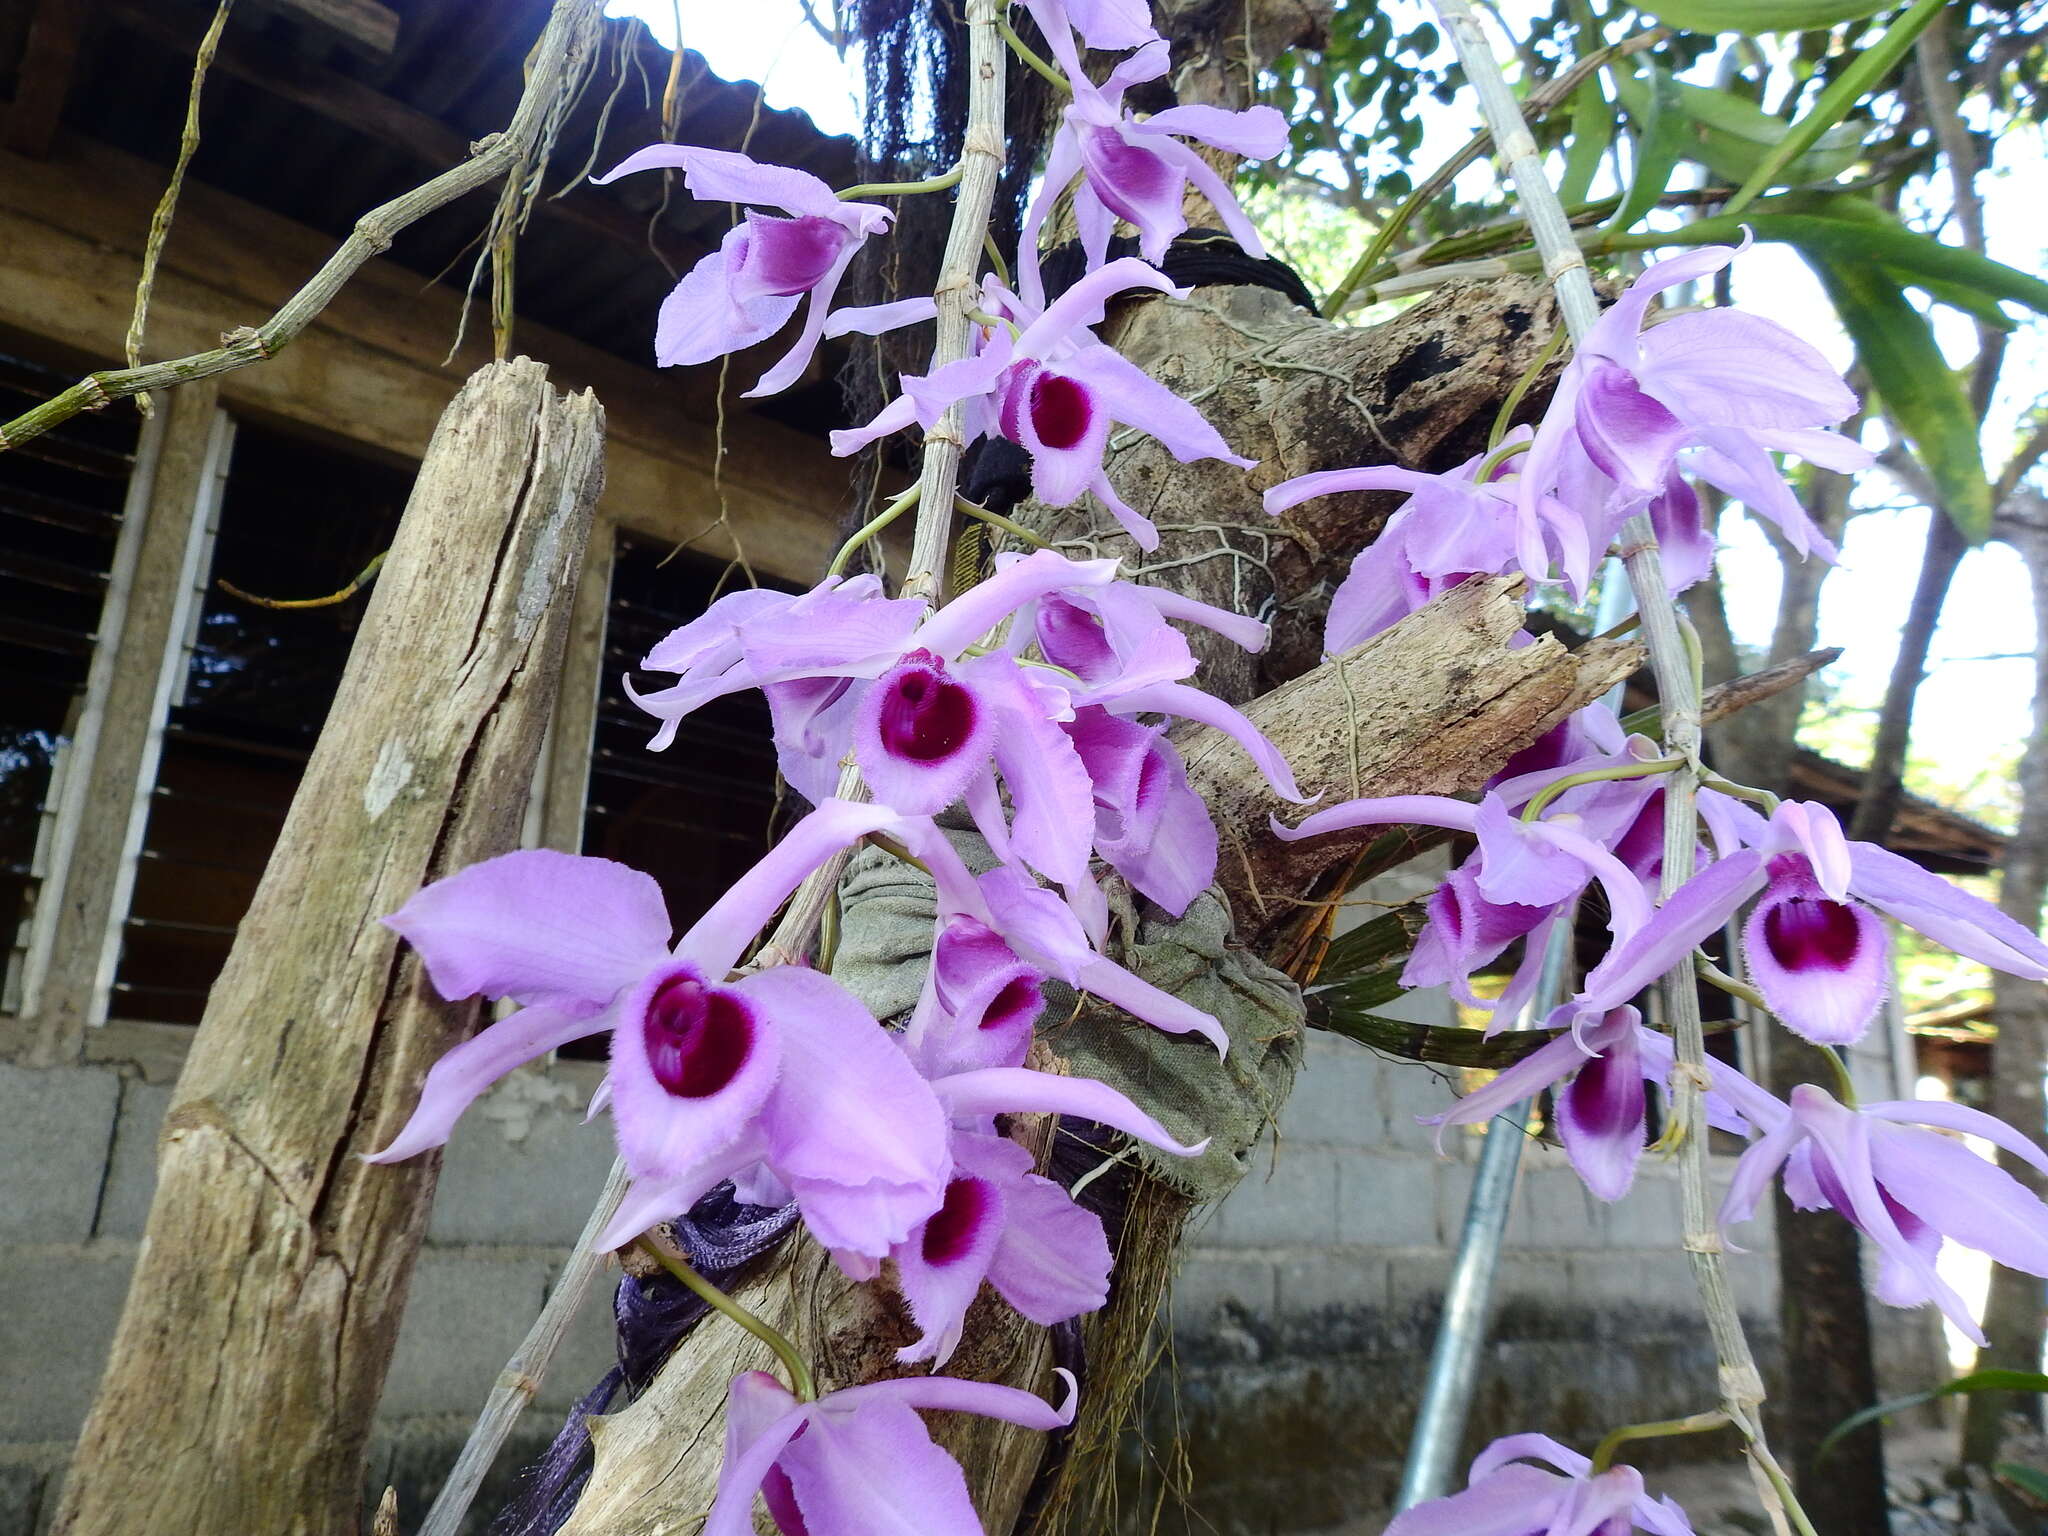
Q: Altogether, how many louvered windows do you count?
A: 3